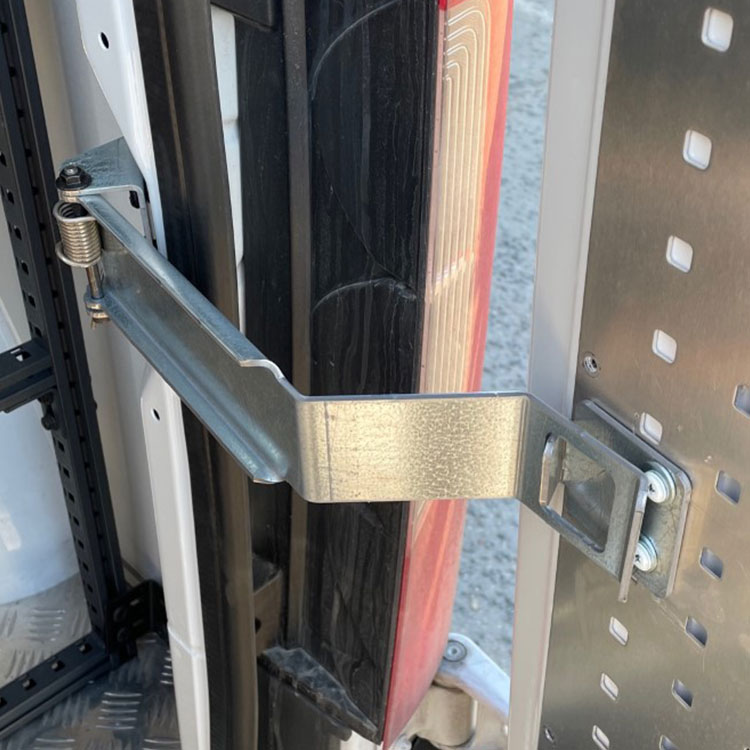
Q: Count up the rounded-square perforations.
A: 14